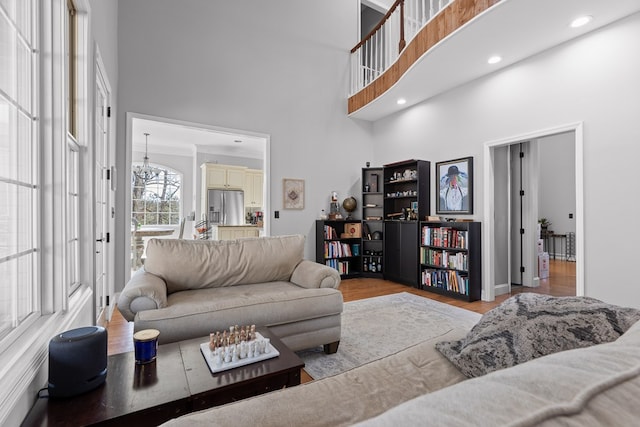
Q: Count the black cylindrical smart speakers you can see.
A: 1